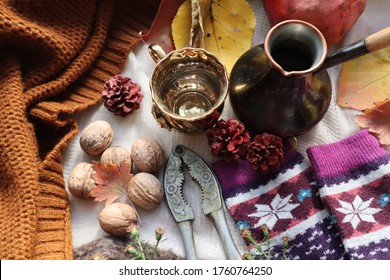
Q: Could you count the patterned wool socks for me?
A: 2